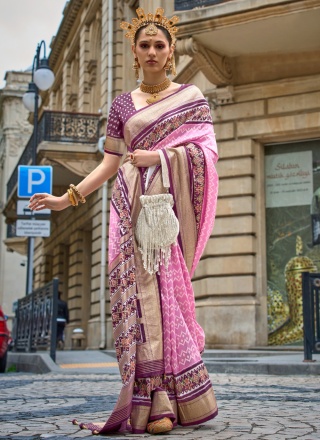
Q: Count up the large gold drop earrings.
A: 2